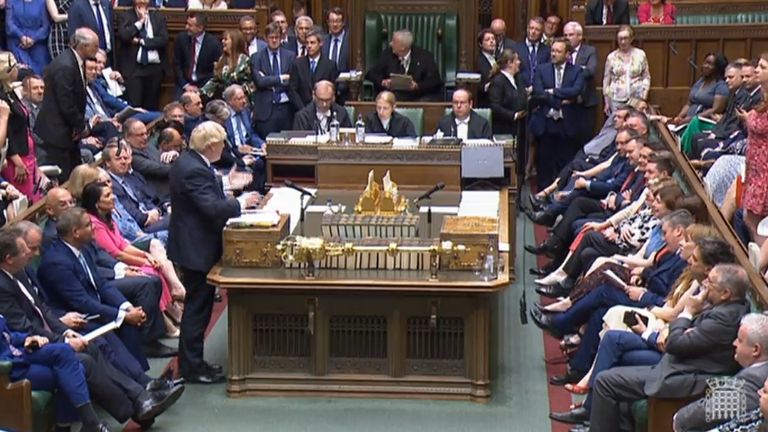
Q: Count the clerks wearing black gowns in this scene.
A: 3